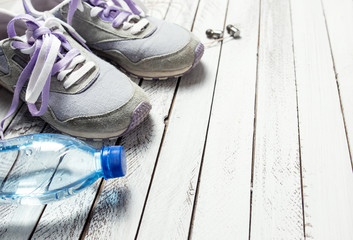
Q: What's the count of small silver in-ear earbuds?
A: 2